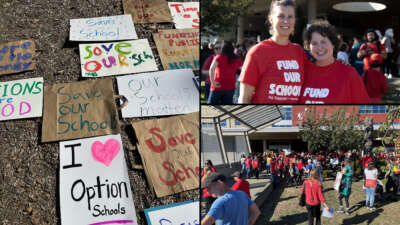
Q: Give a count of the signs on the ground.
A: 12